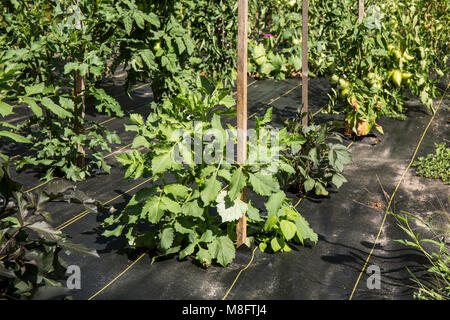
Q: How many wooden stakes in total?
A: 4